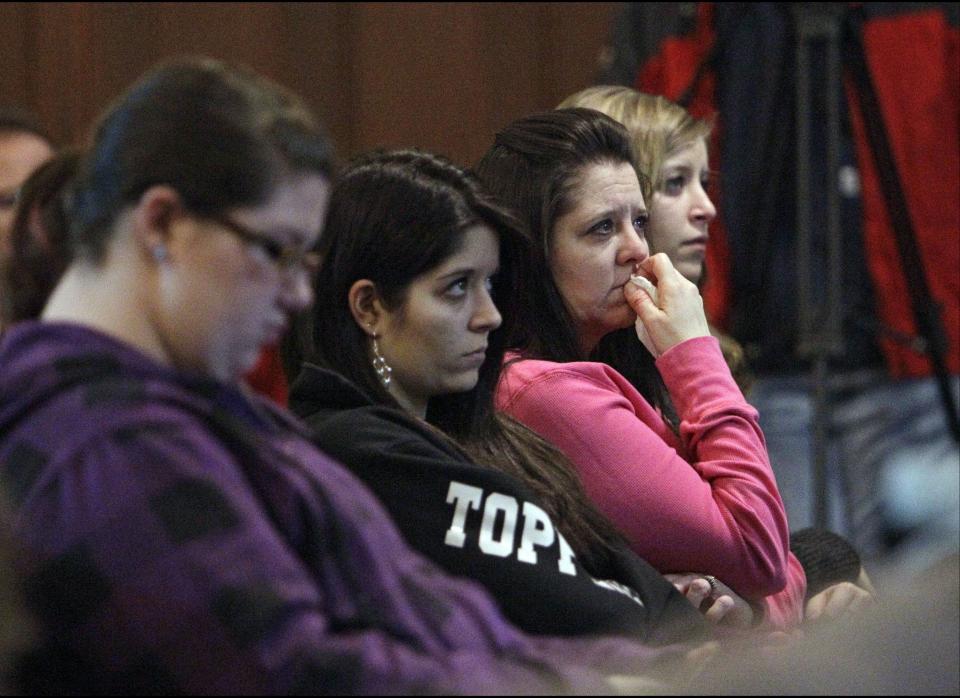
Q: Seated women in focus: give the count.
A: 3